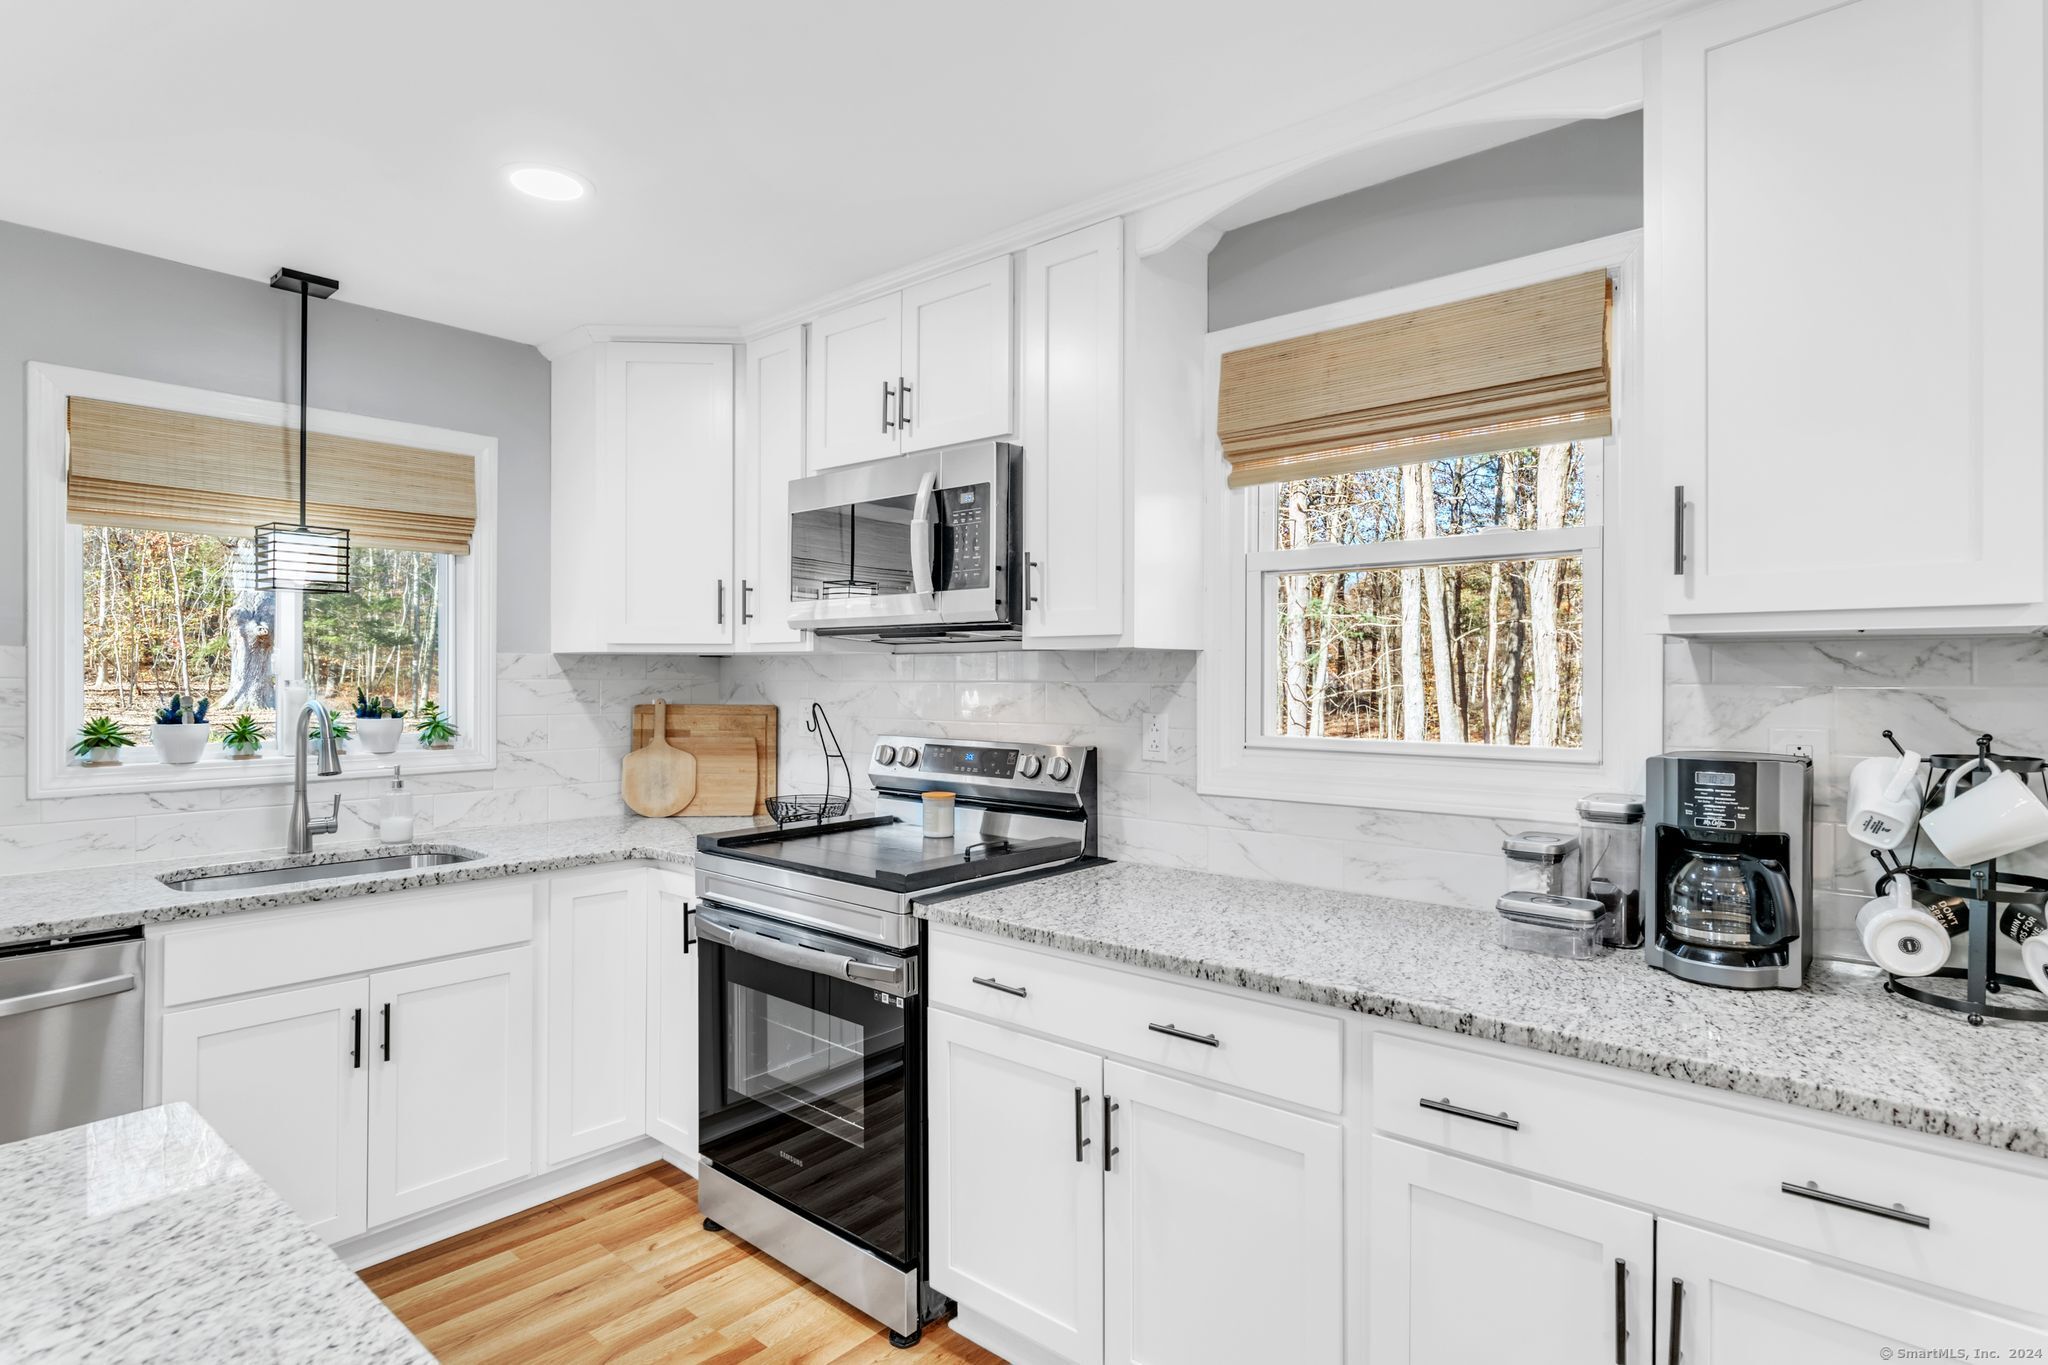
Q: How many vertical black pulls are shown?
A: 13